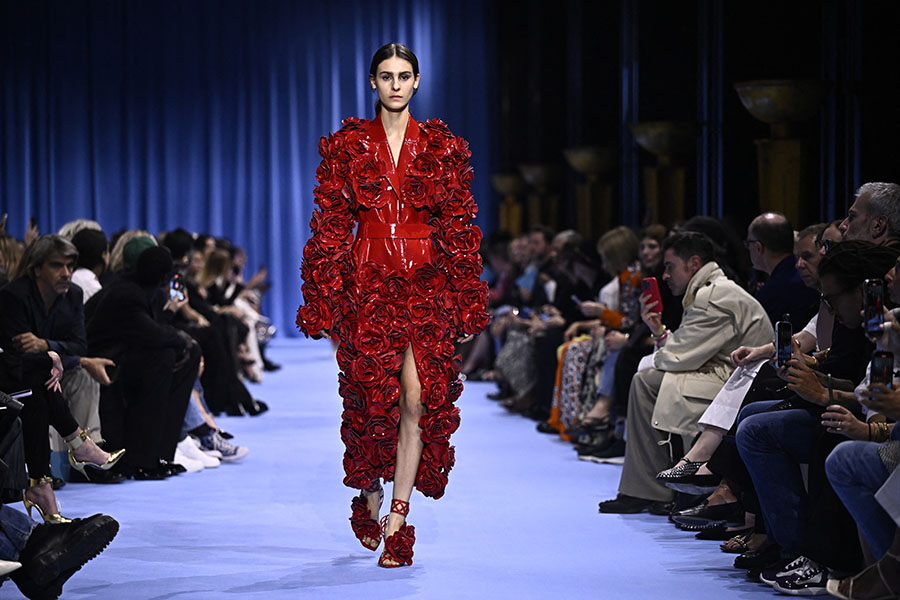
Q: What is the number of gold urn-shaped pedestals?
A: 5